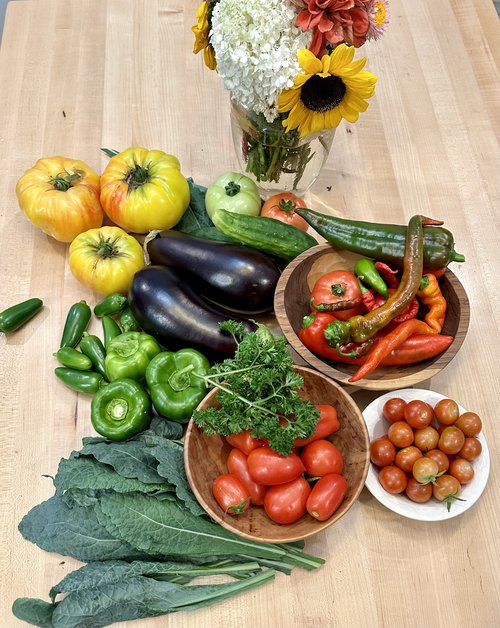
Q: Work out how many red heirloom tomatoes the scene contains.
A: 2